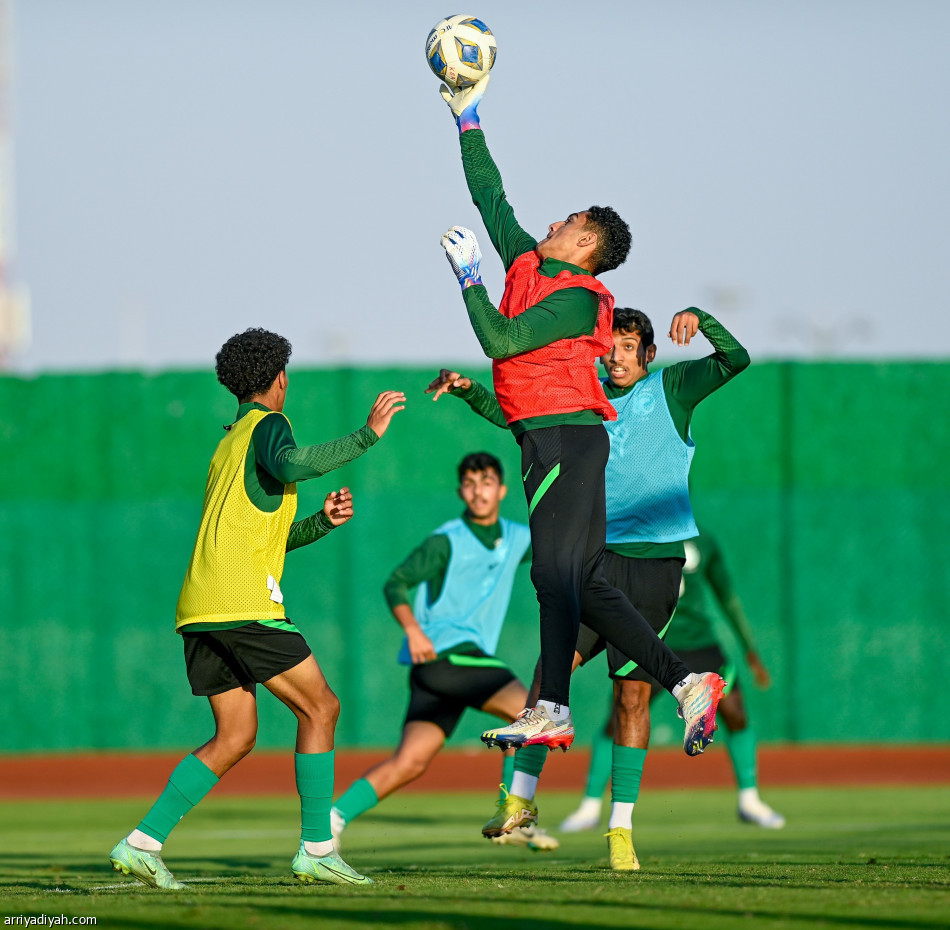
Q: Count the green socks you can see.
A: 8